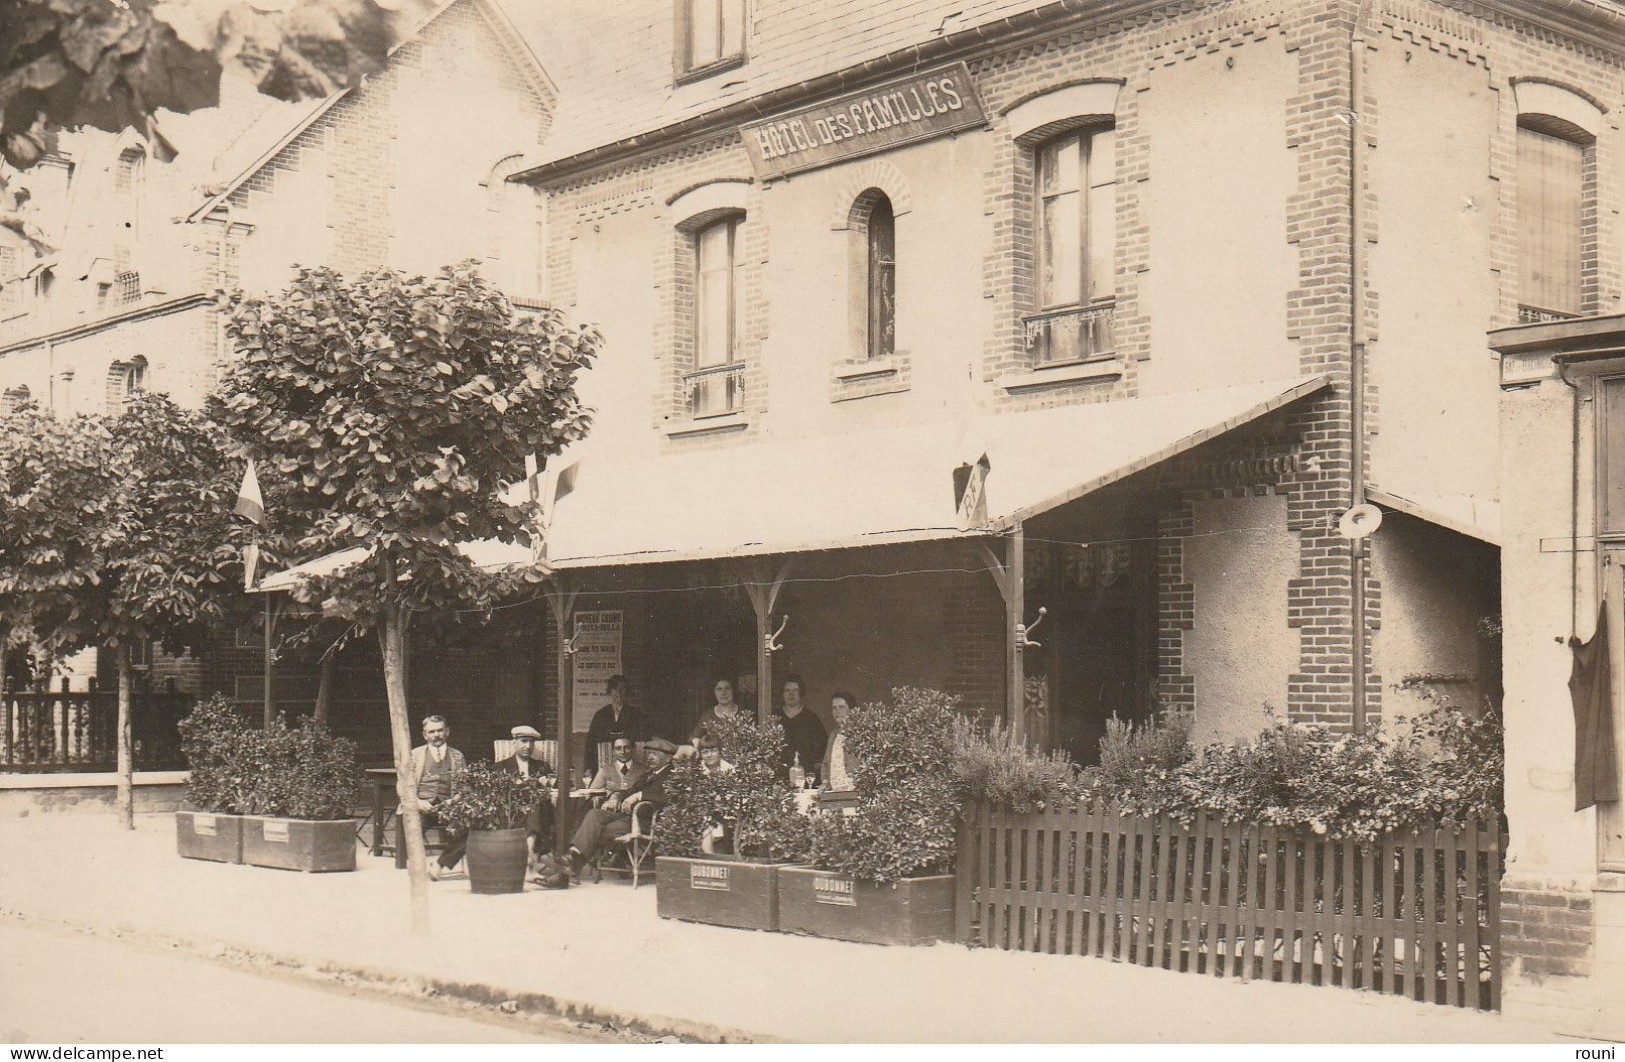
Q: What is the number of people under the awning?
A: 9